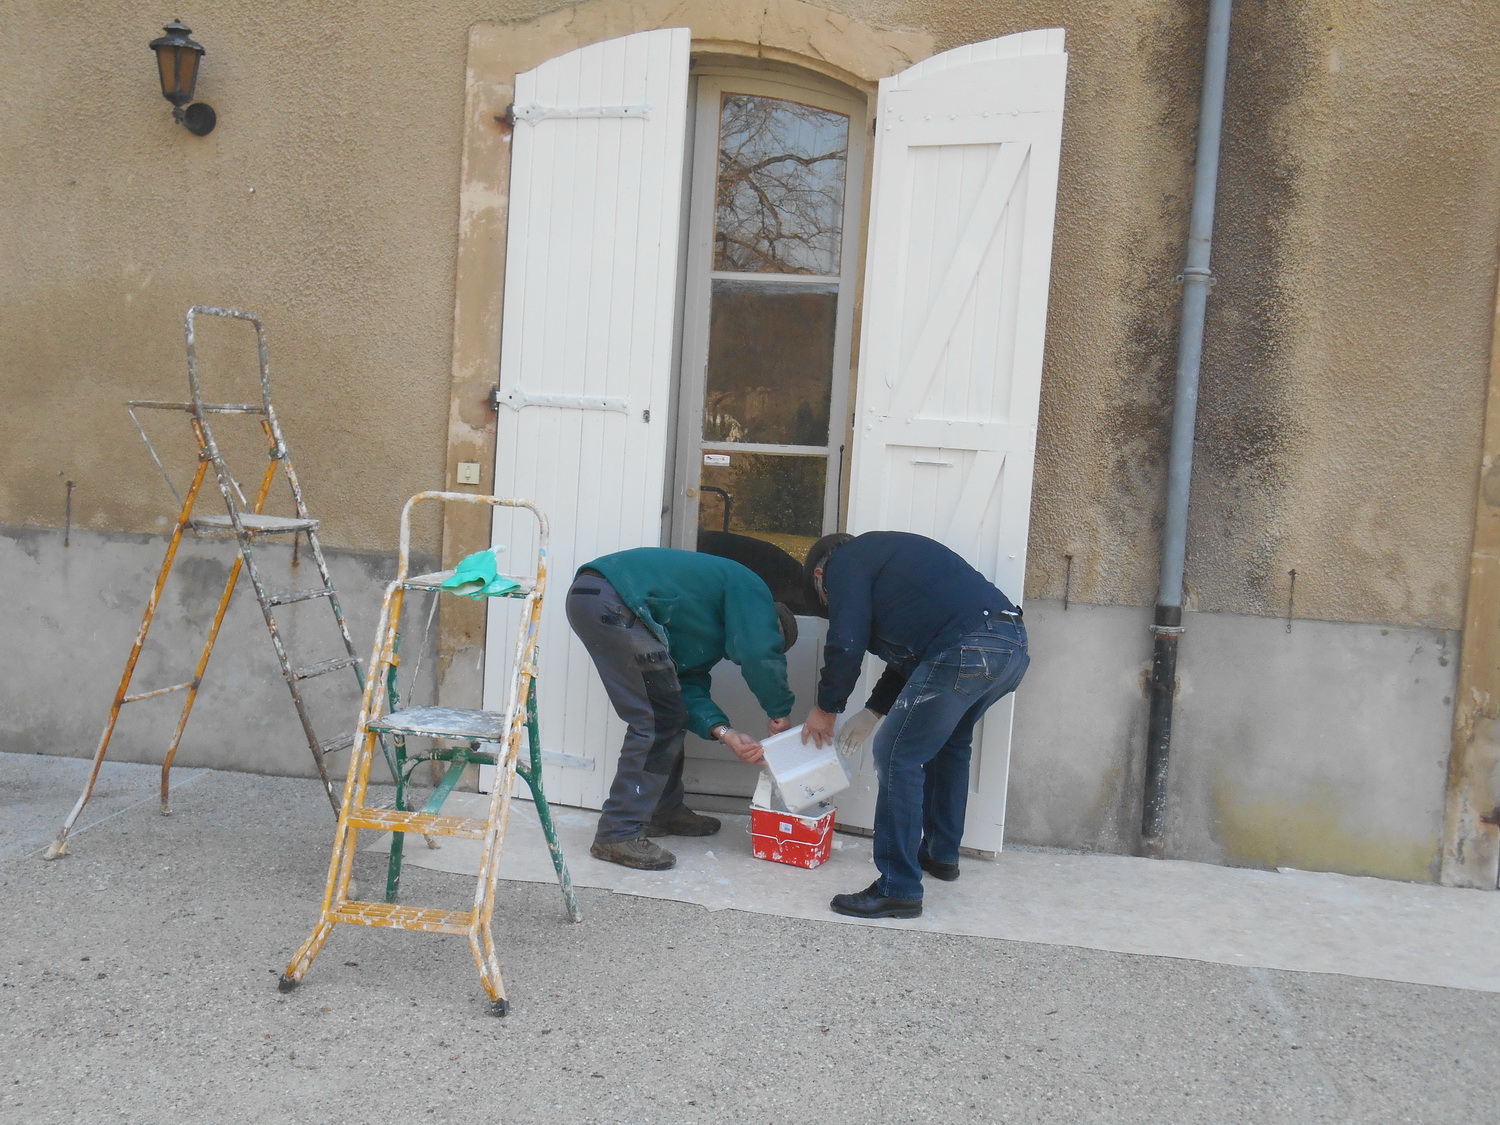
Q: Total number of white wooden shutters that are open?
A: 2